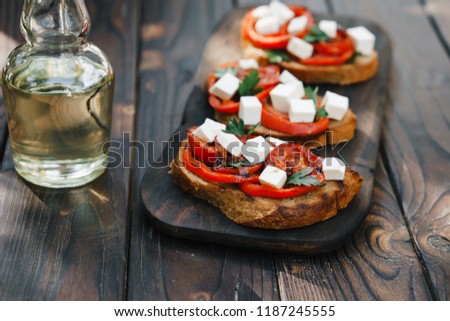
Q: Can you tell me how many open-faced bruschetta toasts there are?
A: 3